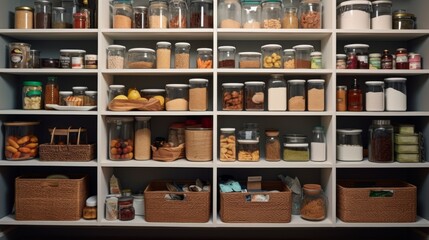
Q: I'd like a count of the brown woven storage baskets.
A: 5